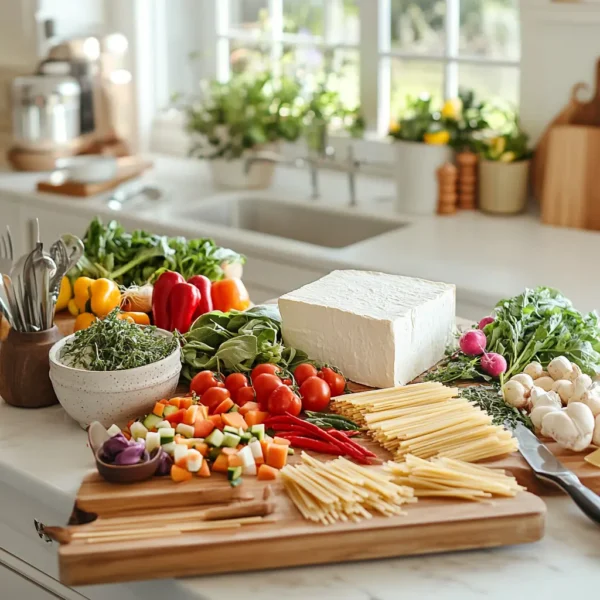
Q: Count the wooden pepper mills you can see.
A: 2